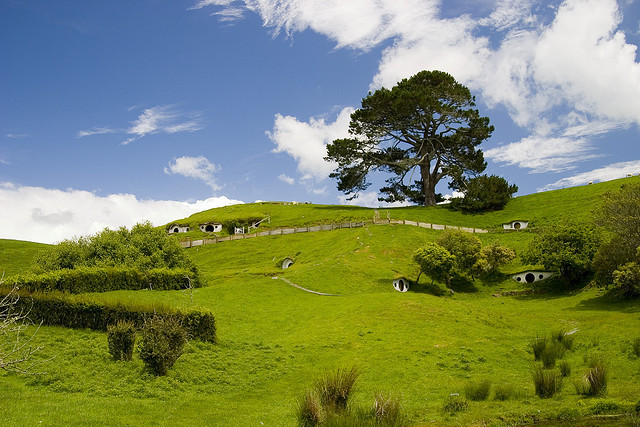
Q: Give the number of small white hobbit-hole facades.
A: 6